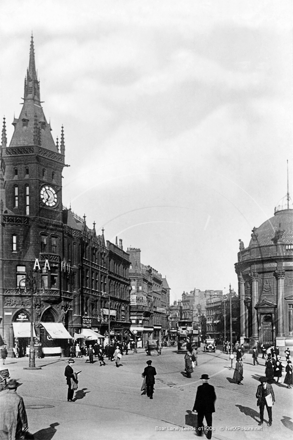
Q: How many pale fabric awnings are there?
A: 3